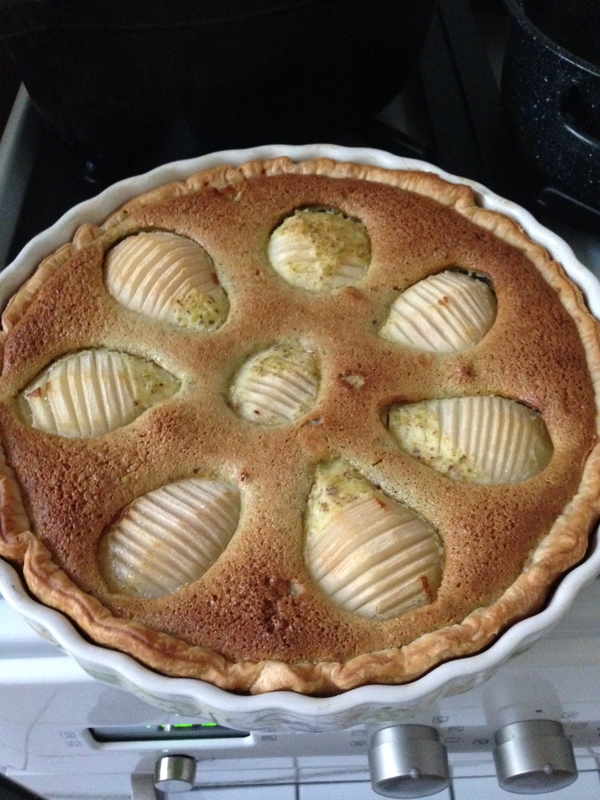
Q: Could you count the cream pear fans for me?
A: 8